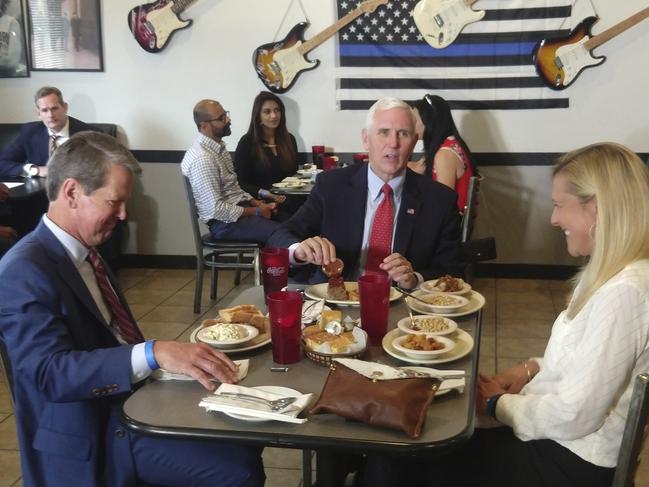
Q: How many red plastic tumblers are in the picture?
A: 6